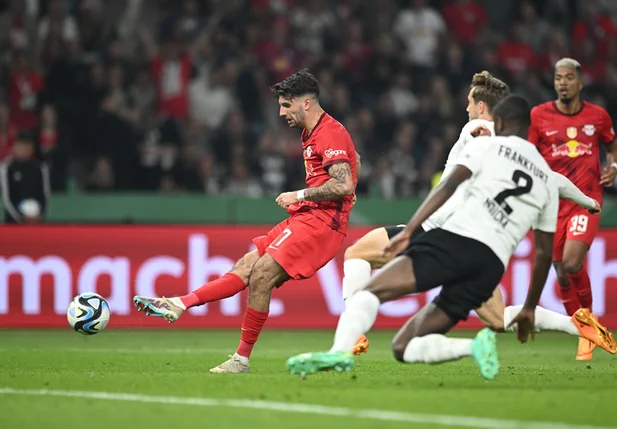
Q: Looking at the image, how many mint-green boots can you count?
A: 2